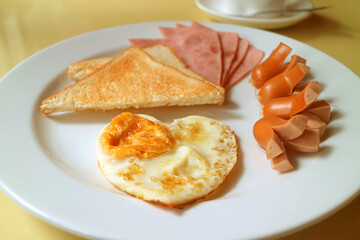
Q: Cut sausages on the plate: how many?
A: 4